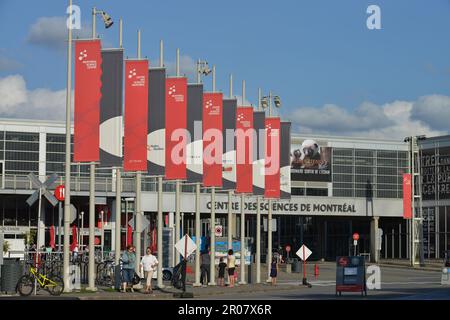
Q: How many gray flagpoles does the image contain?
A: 12